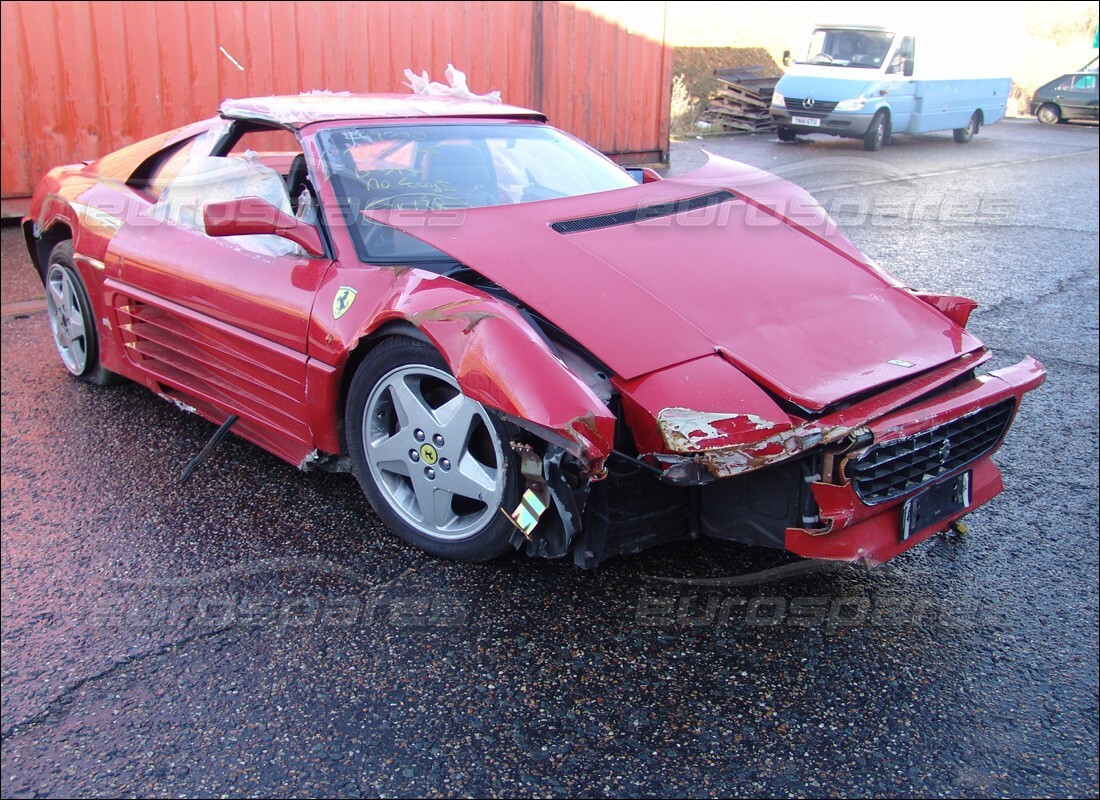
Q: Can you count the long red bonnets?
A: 1